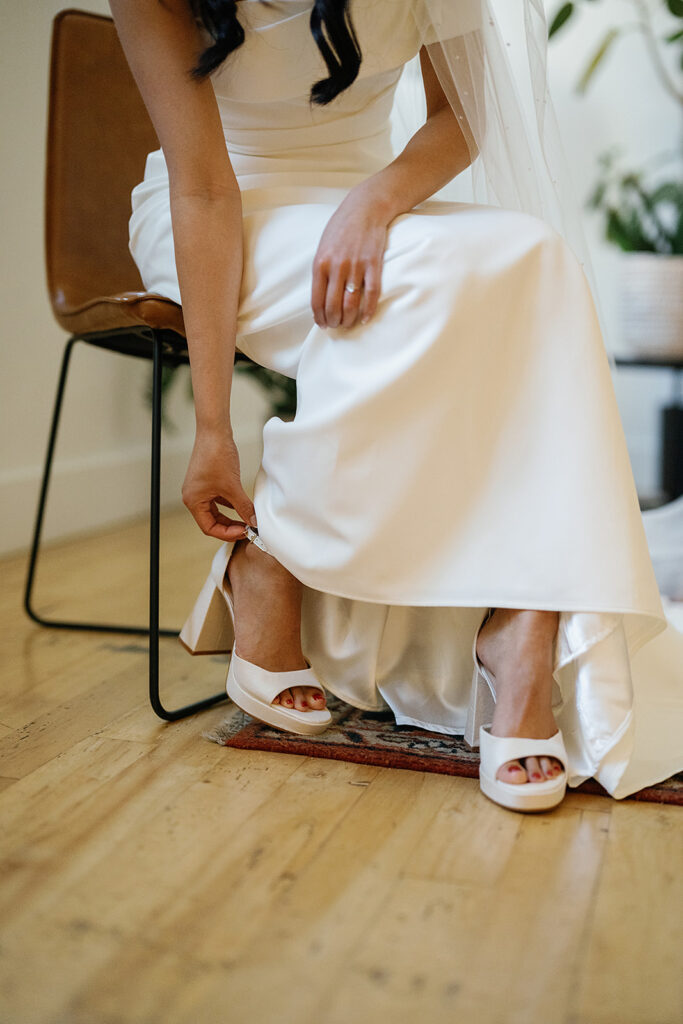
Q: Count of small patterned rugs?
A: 1